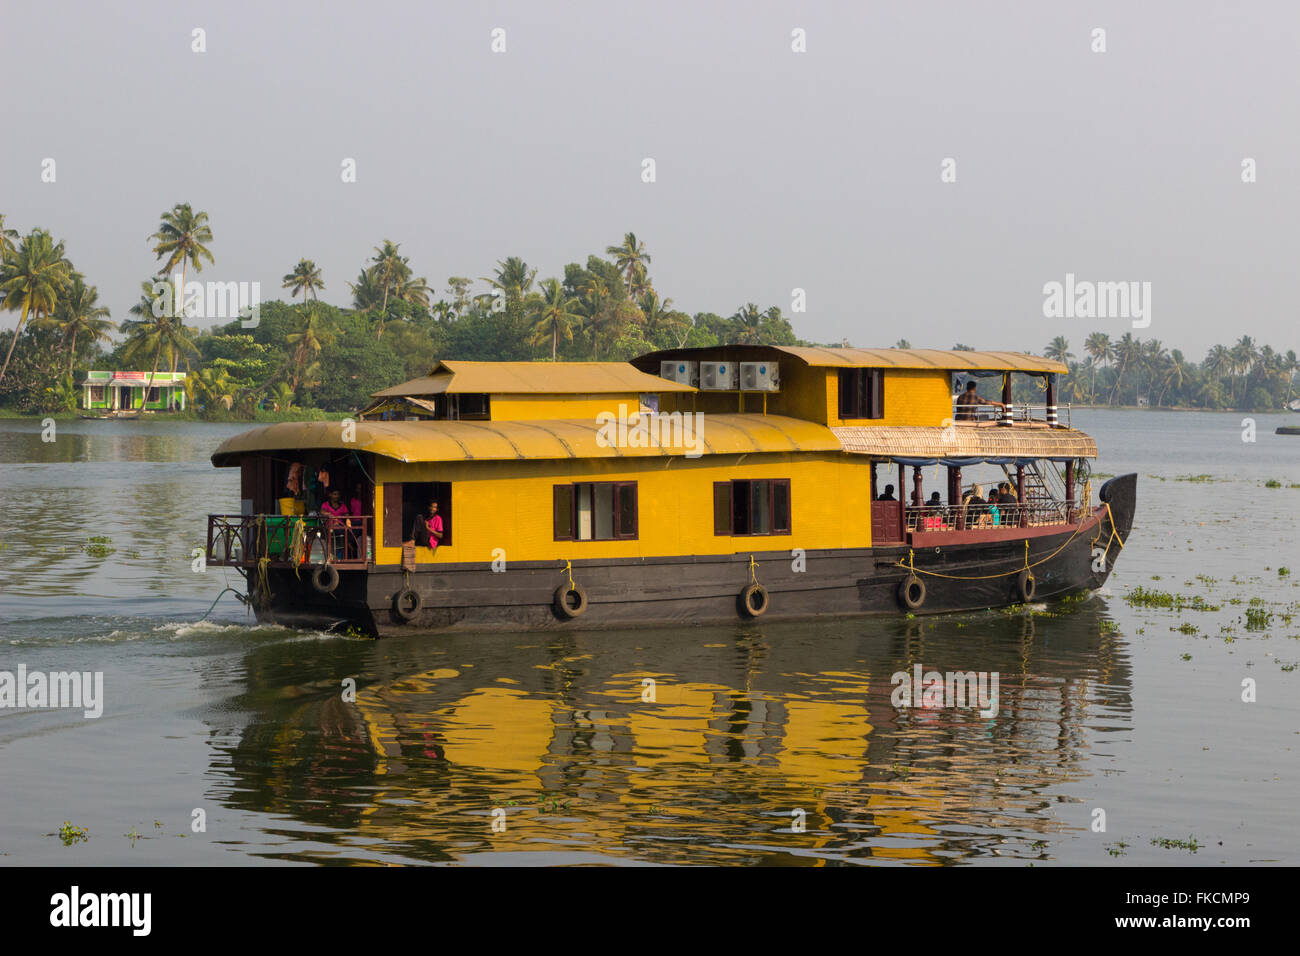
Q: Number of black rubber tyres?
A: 6